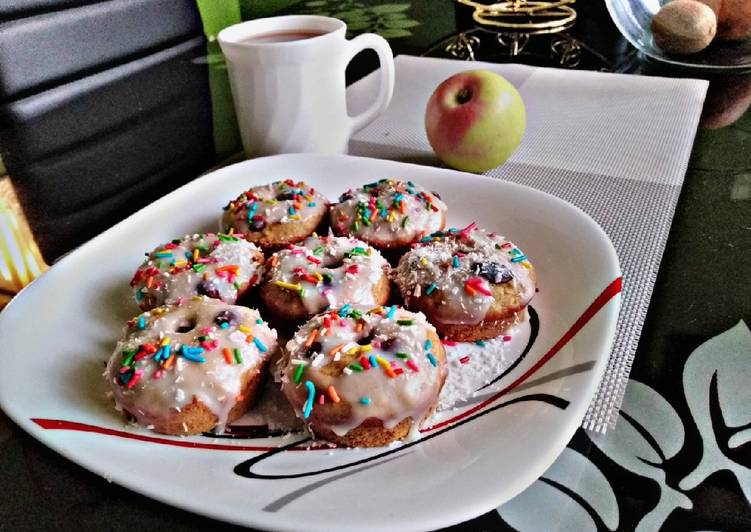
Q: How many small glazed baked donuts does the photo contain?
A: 7